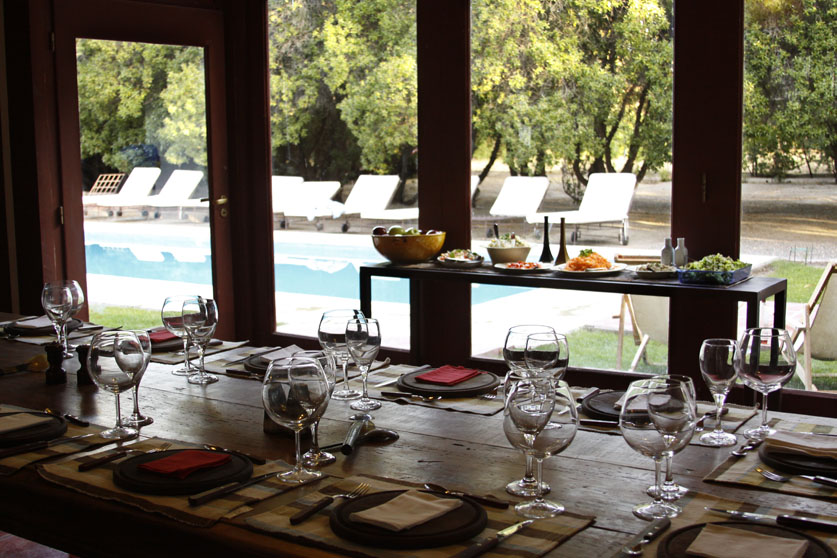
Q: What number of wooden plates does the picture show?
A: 10